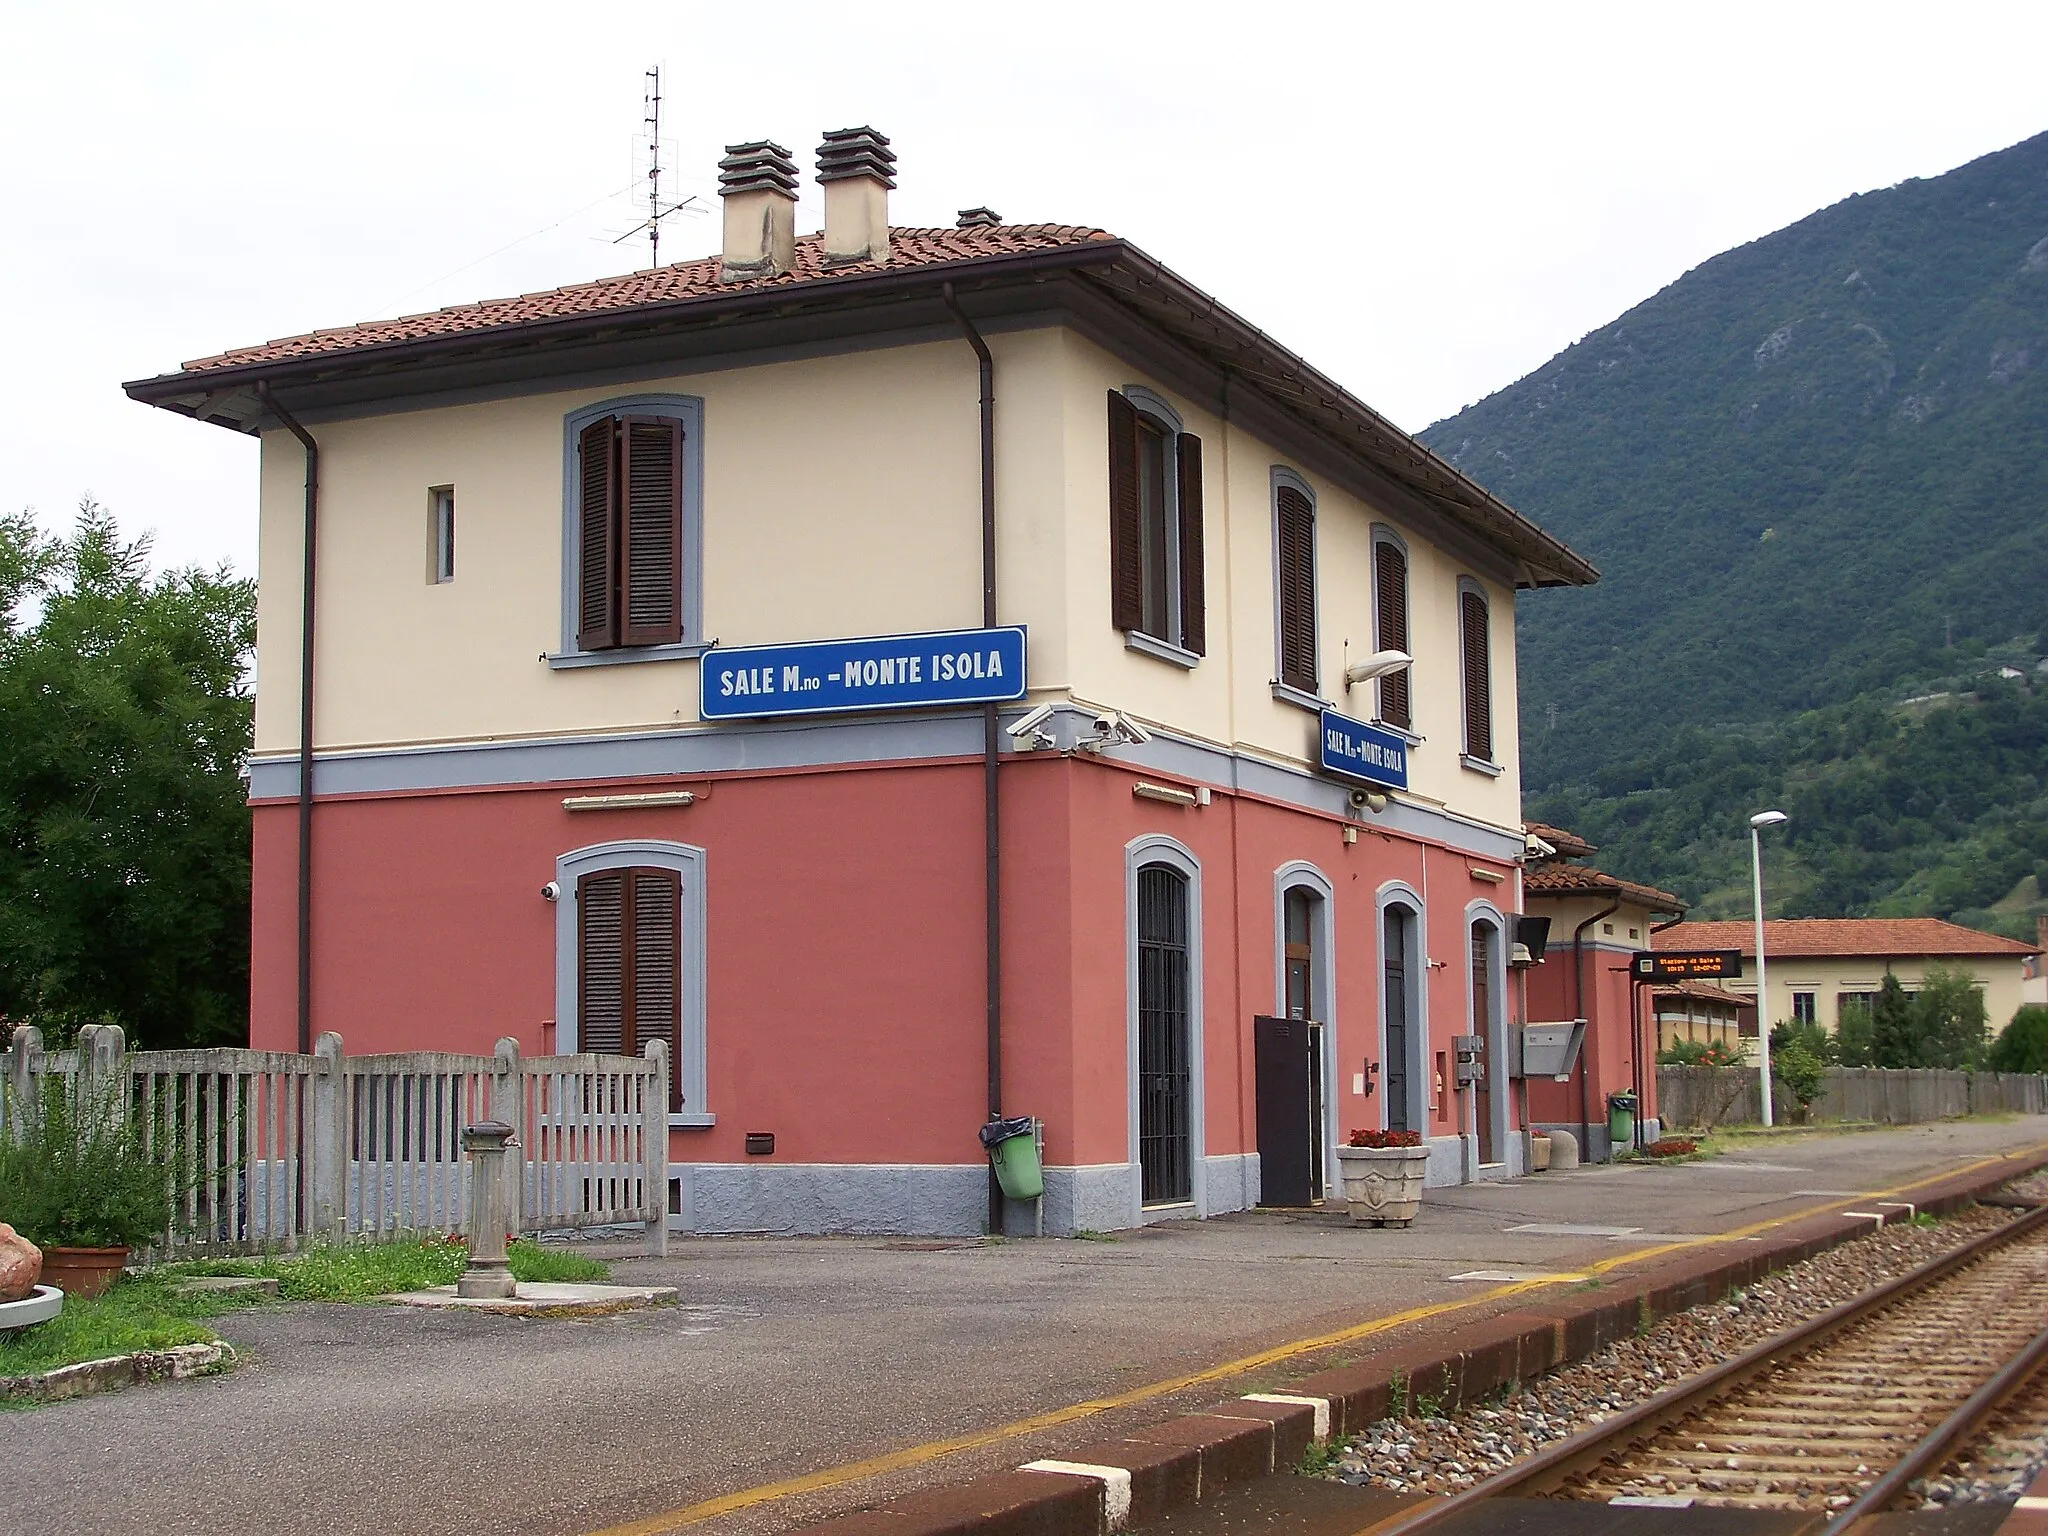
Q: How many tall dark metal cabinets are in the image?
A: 1